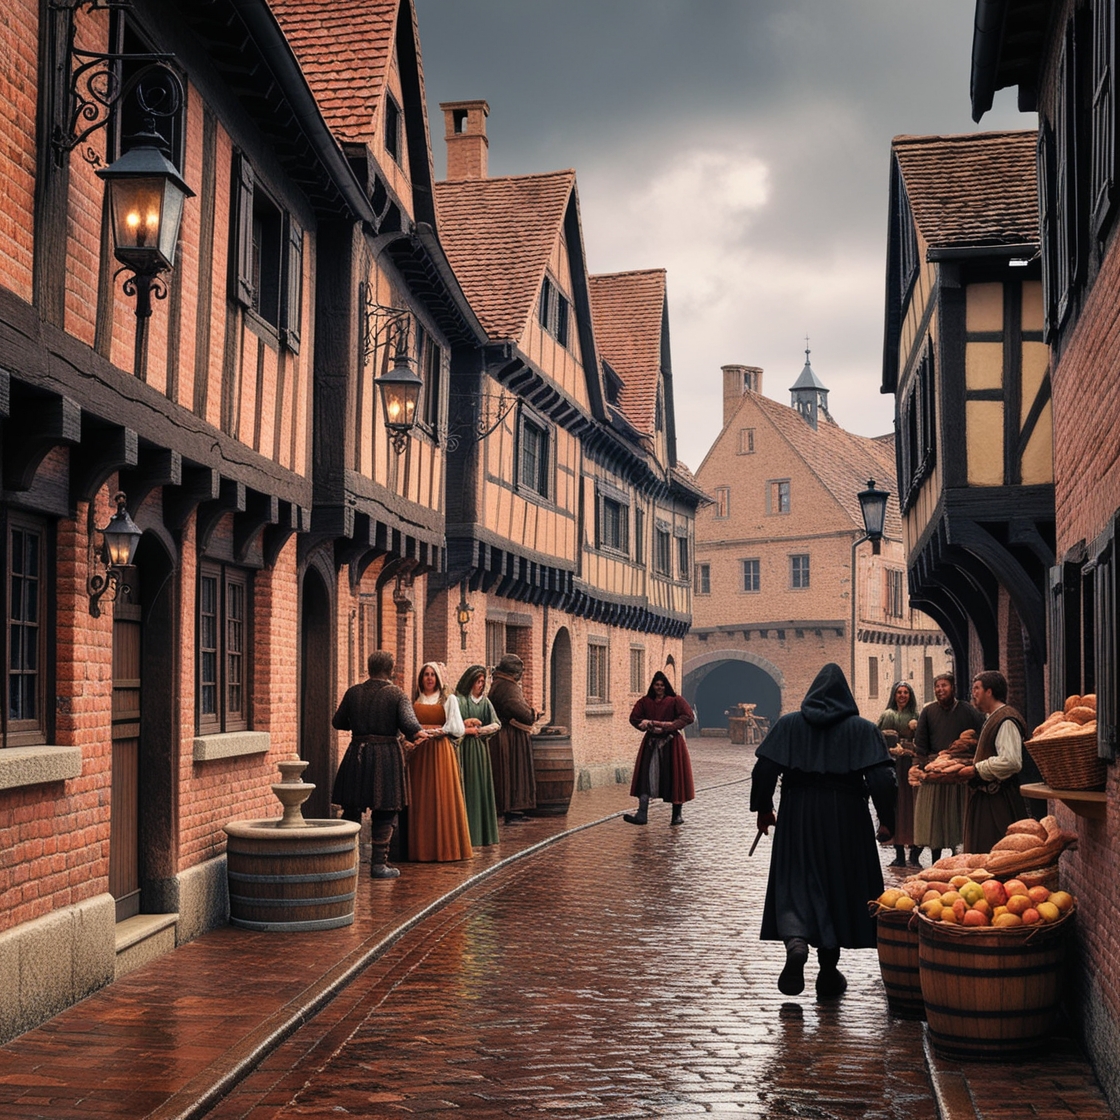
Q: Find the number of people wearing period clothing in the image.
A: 9